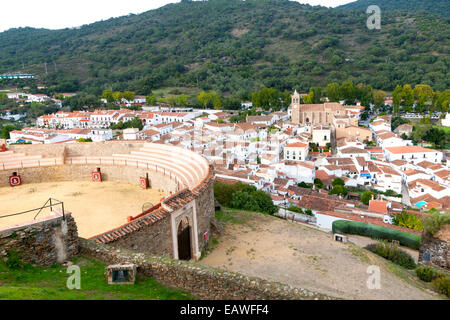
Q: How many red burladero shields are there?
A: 3